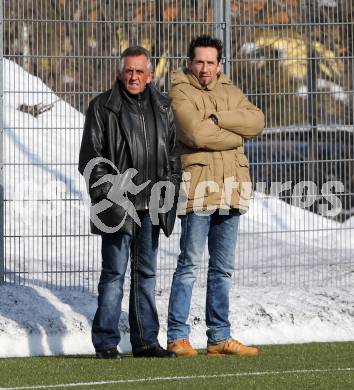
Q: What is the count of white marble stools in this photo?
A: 0